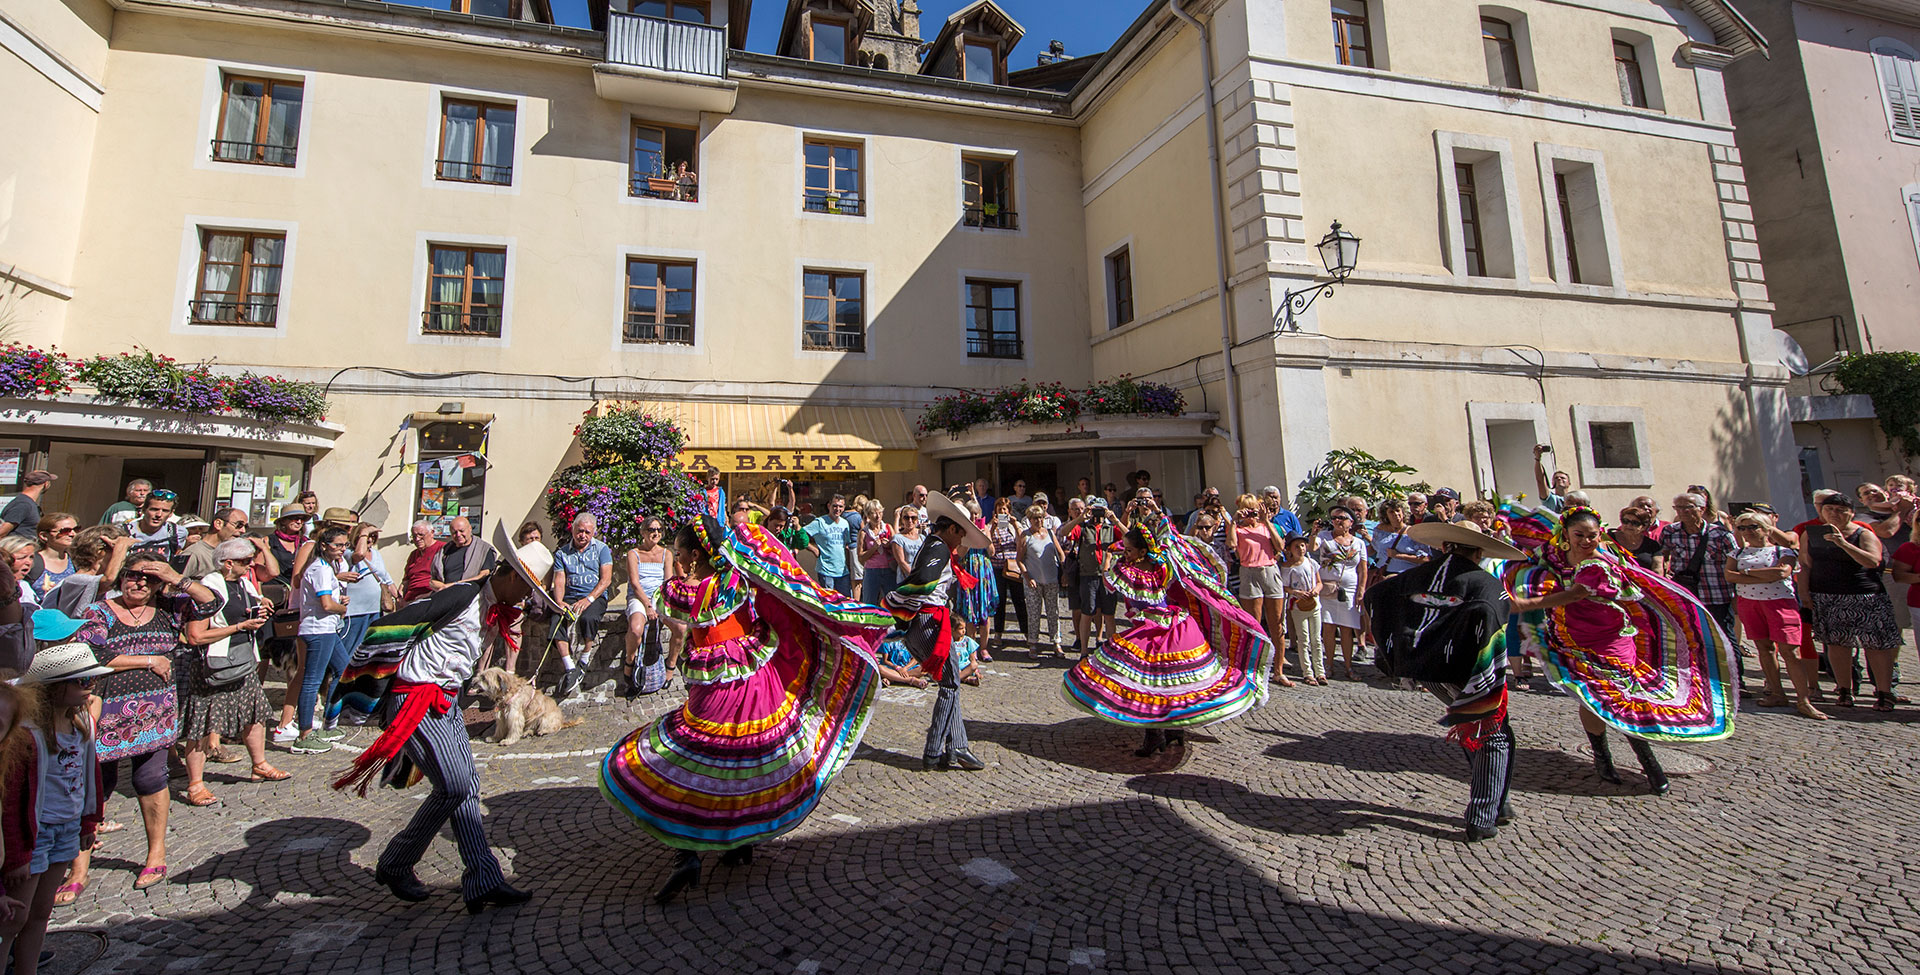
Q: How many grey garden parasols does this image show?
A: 0